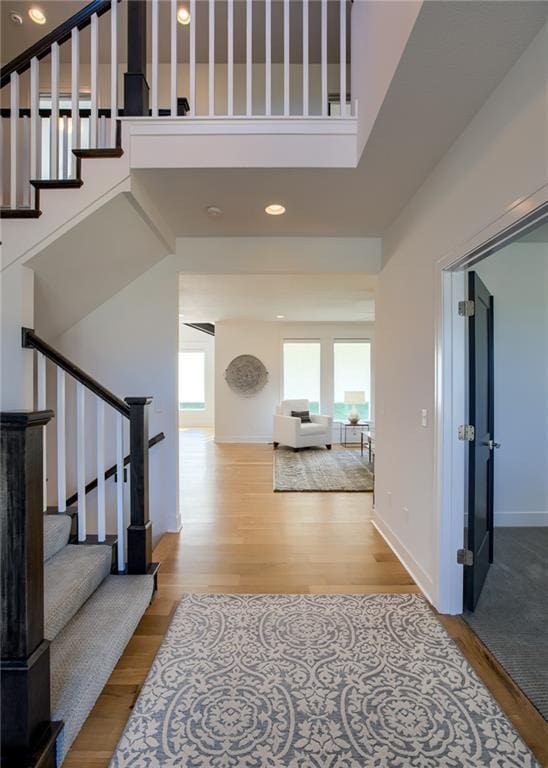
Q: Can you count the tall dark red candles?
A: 0